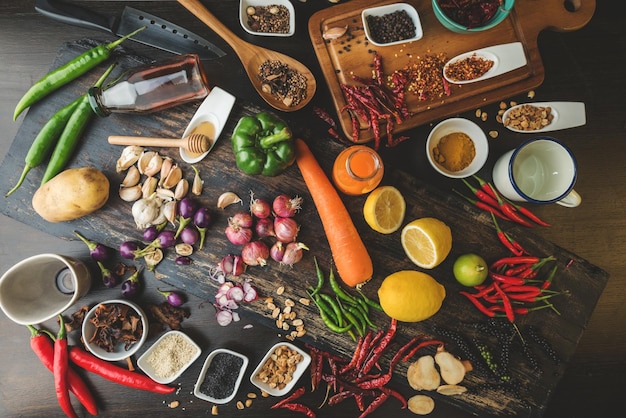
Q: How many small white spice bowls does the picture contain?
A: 7